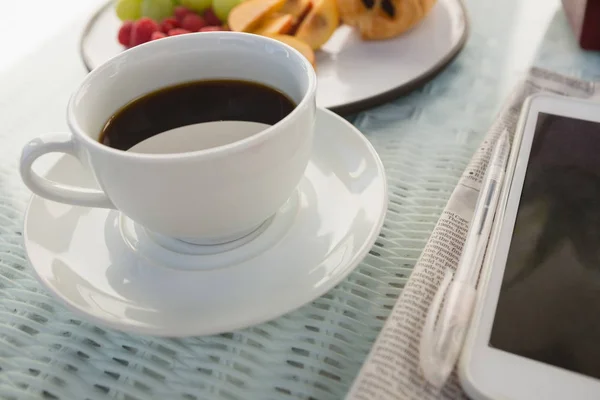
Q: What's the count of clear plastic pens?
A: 1